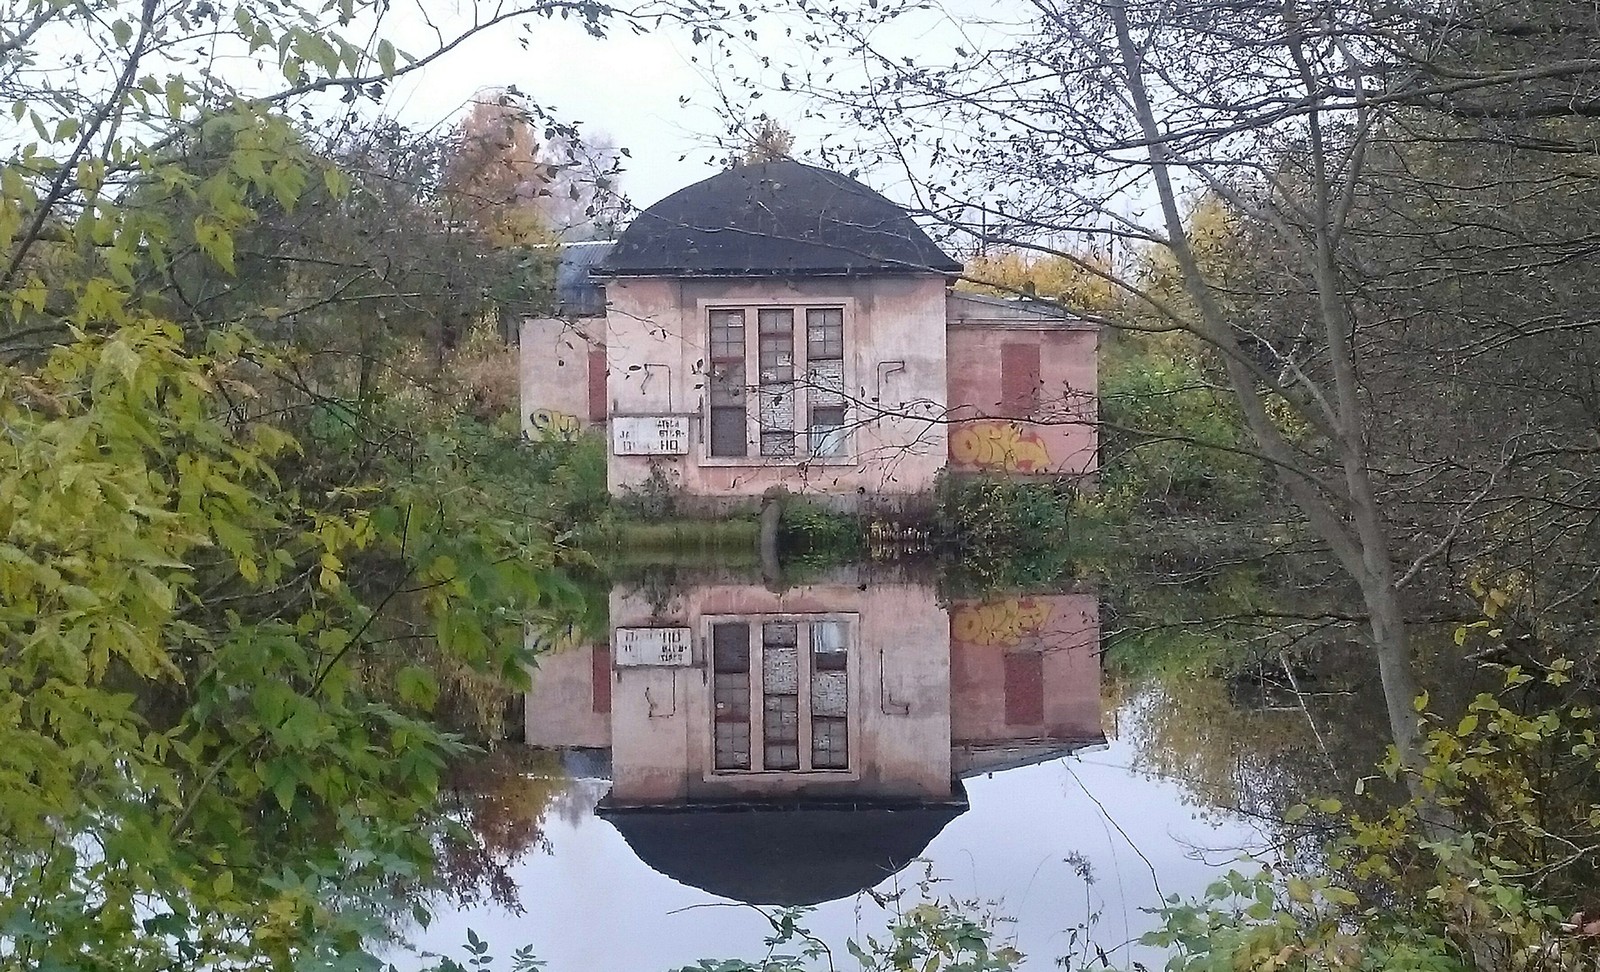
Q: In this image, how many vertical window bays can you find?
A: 3